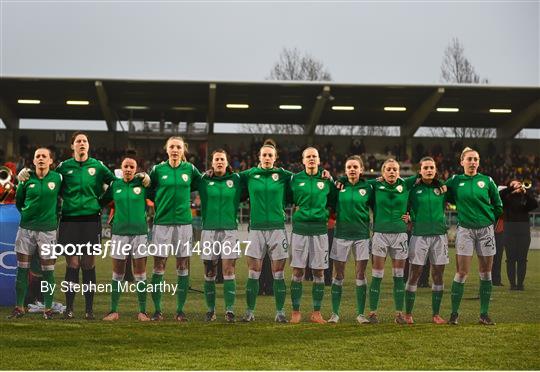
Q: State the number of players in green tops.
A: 11